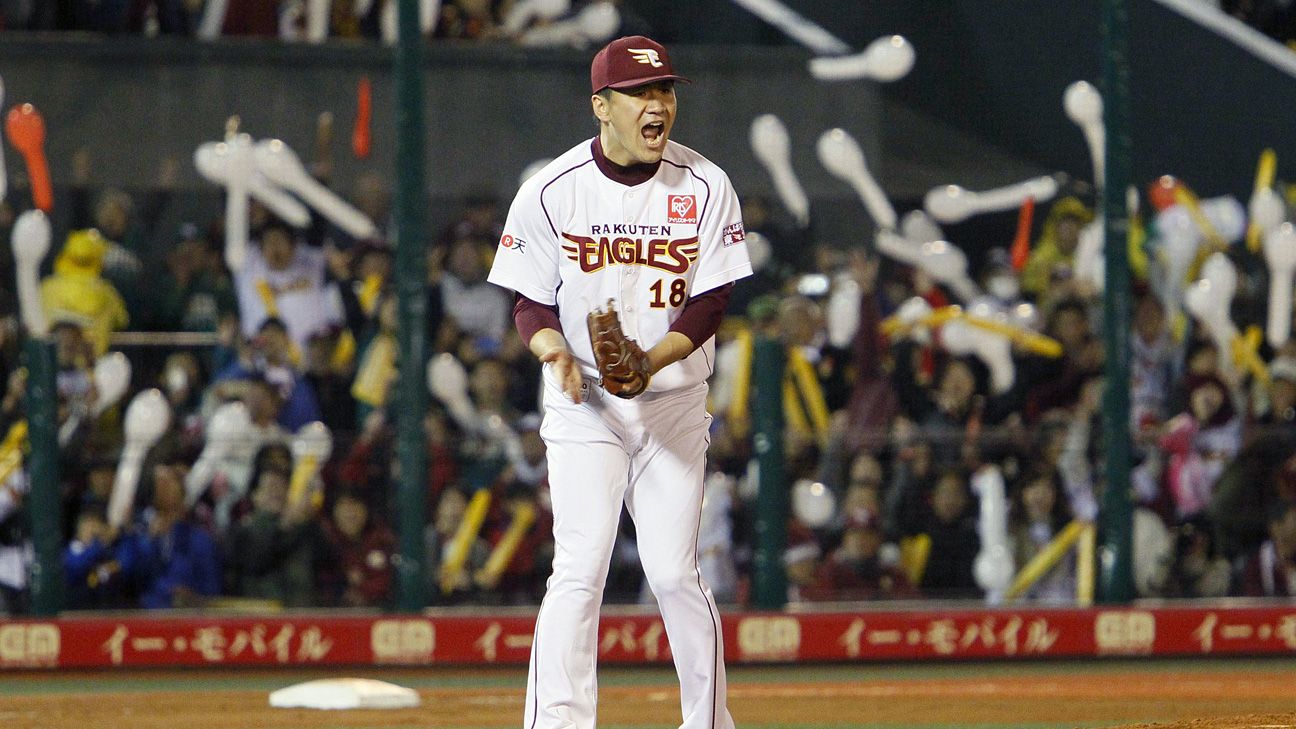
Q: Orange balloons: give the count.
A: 4